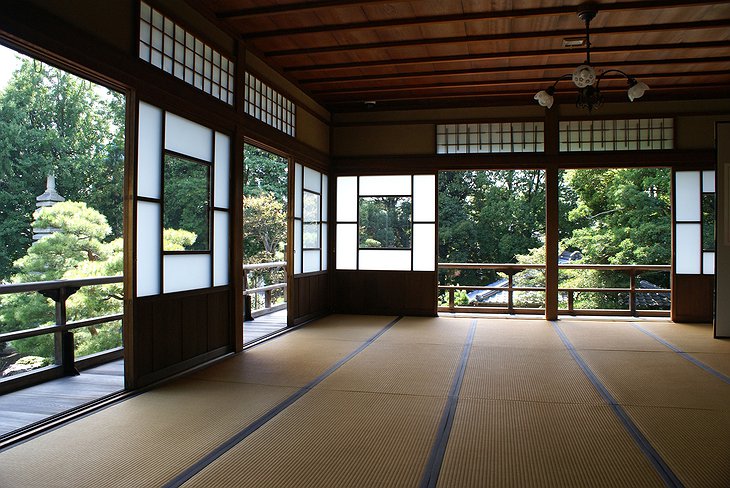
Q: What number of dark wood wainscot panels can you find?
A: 4